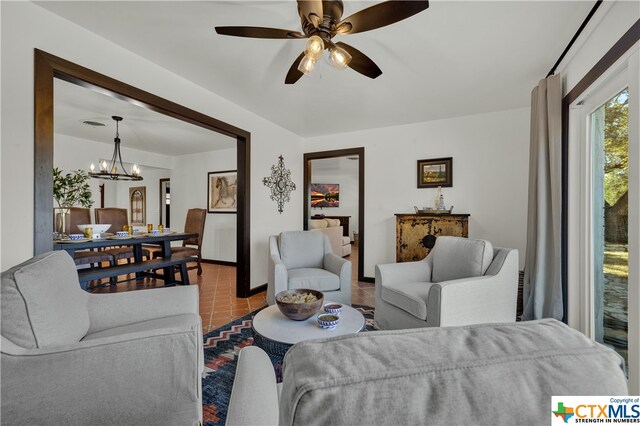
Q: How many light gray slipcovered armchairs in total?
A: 4